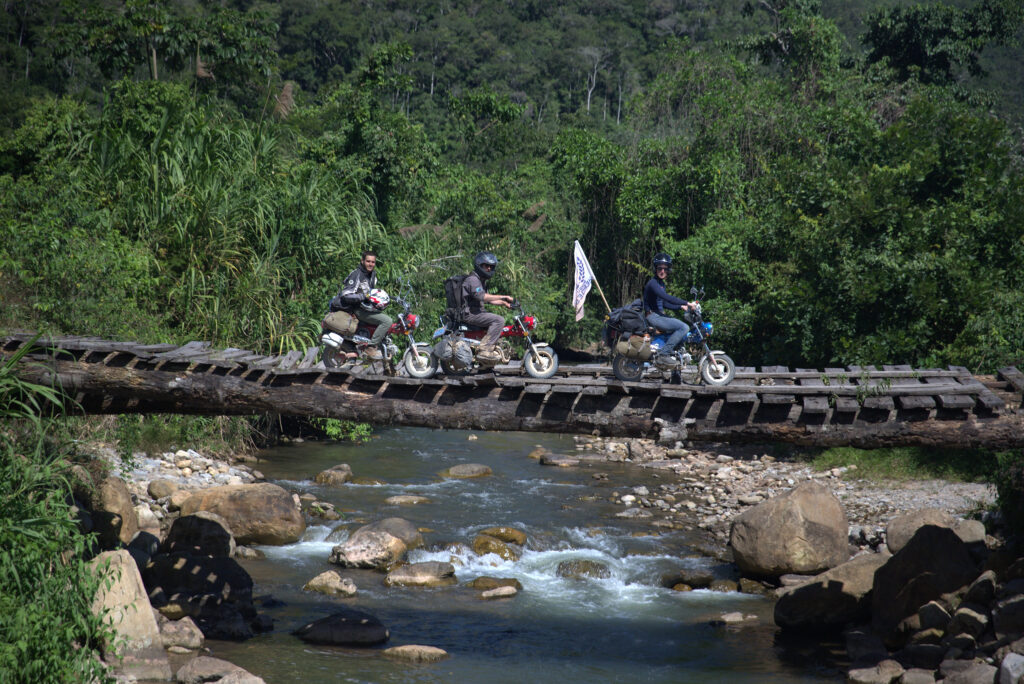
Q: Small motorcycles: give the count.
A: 3